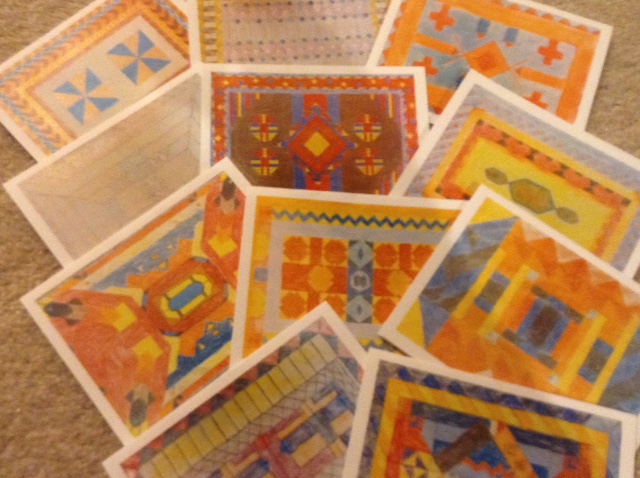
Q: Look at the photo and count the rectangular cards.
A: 11